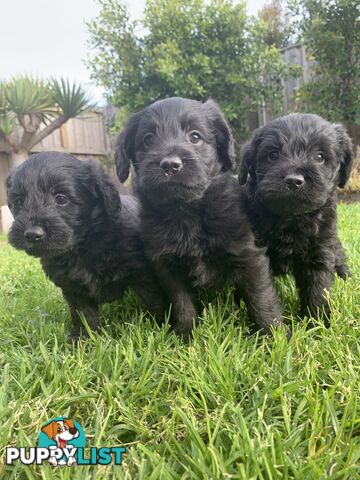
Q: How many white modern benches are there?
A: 0